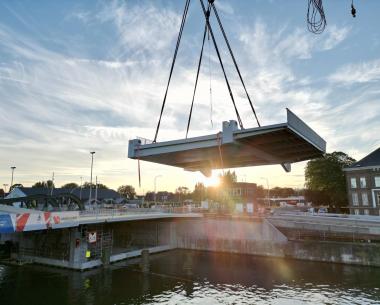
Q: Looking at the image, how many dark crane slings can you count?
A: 4